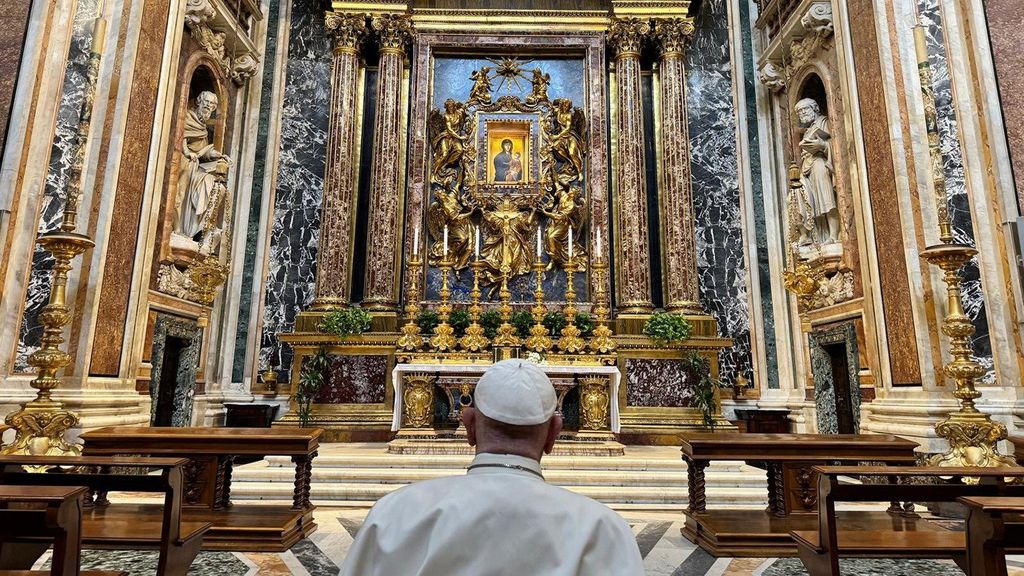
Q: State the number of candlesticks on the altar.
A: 6